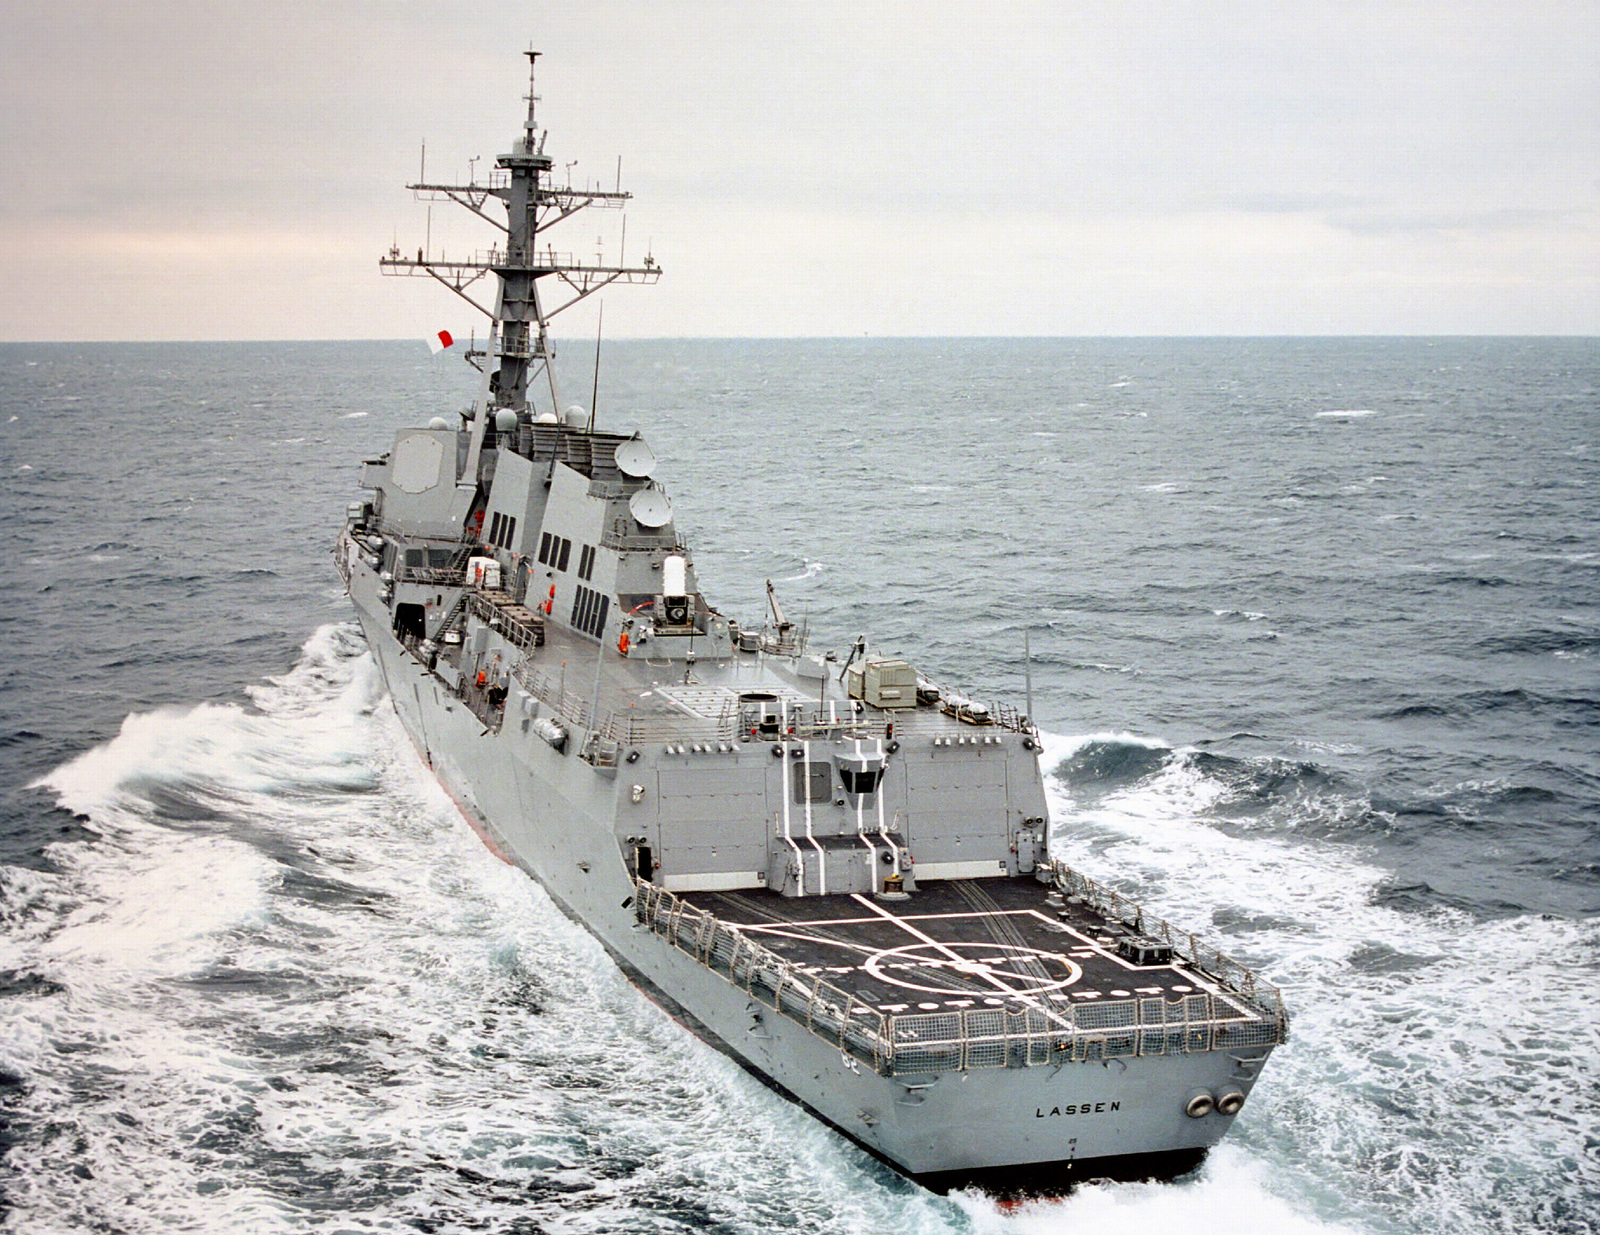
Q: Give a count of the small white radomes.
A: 4